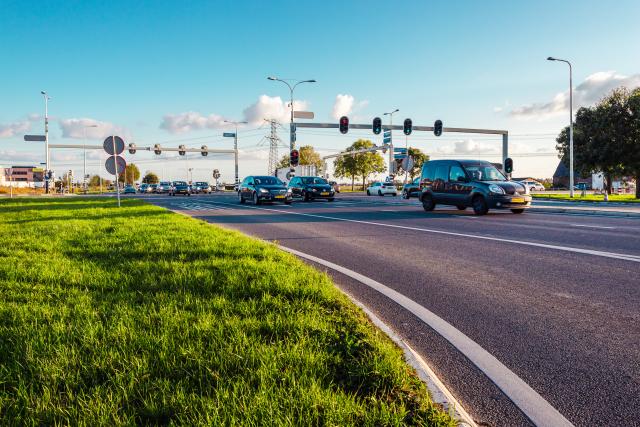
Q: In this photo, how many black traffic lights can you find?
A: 6